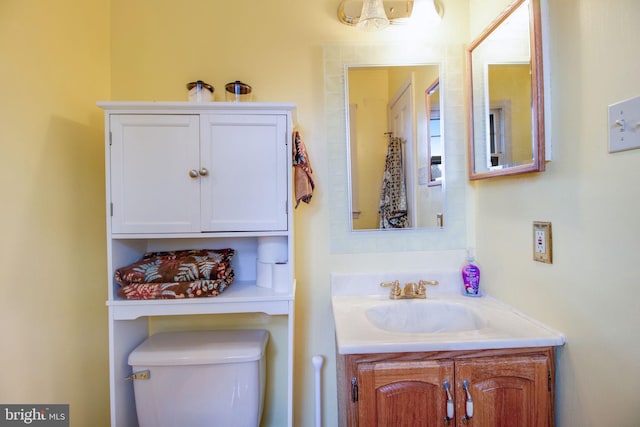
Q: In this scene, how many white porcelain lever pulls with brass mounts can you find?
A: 2